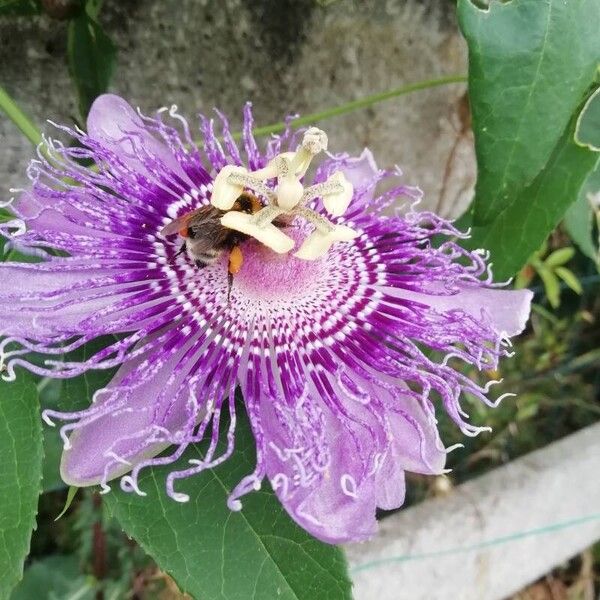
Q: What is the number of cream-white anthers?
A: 5